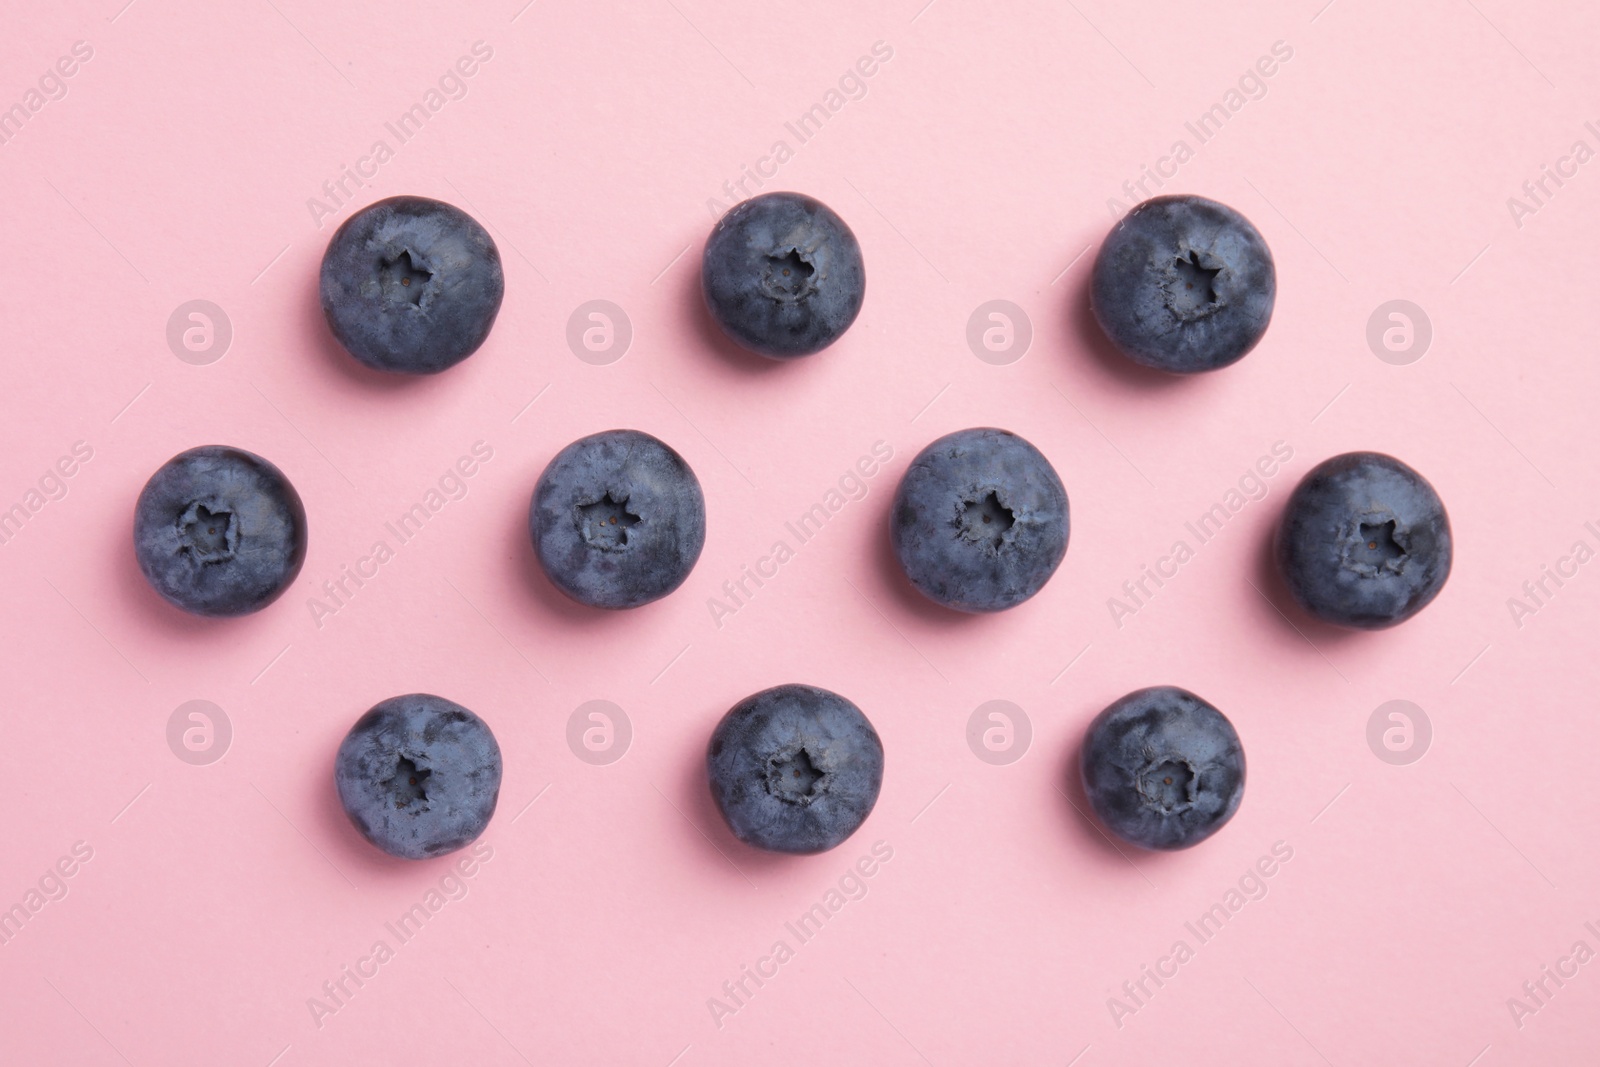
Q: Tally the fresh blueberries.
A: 10